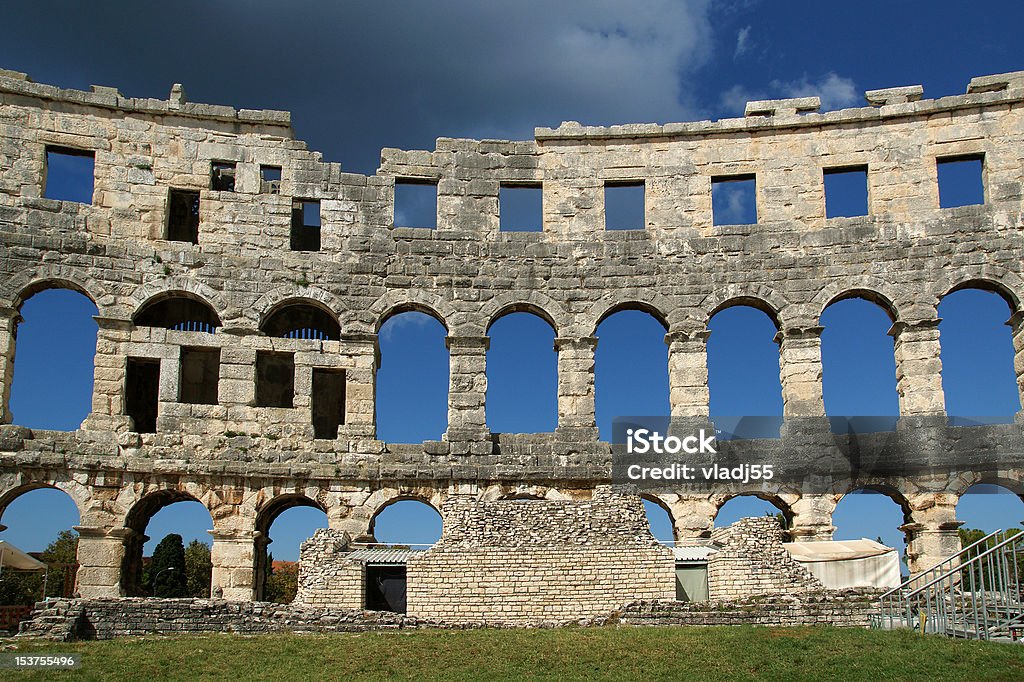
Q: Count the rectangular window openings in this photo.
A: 15